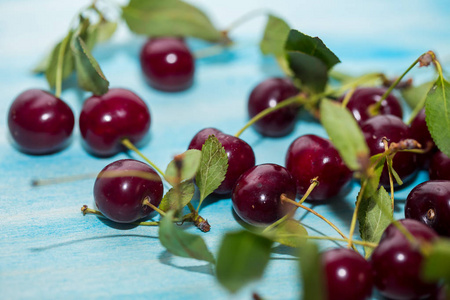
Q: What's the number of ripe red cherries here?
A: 15